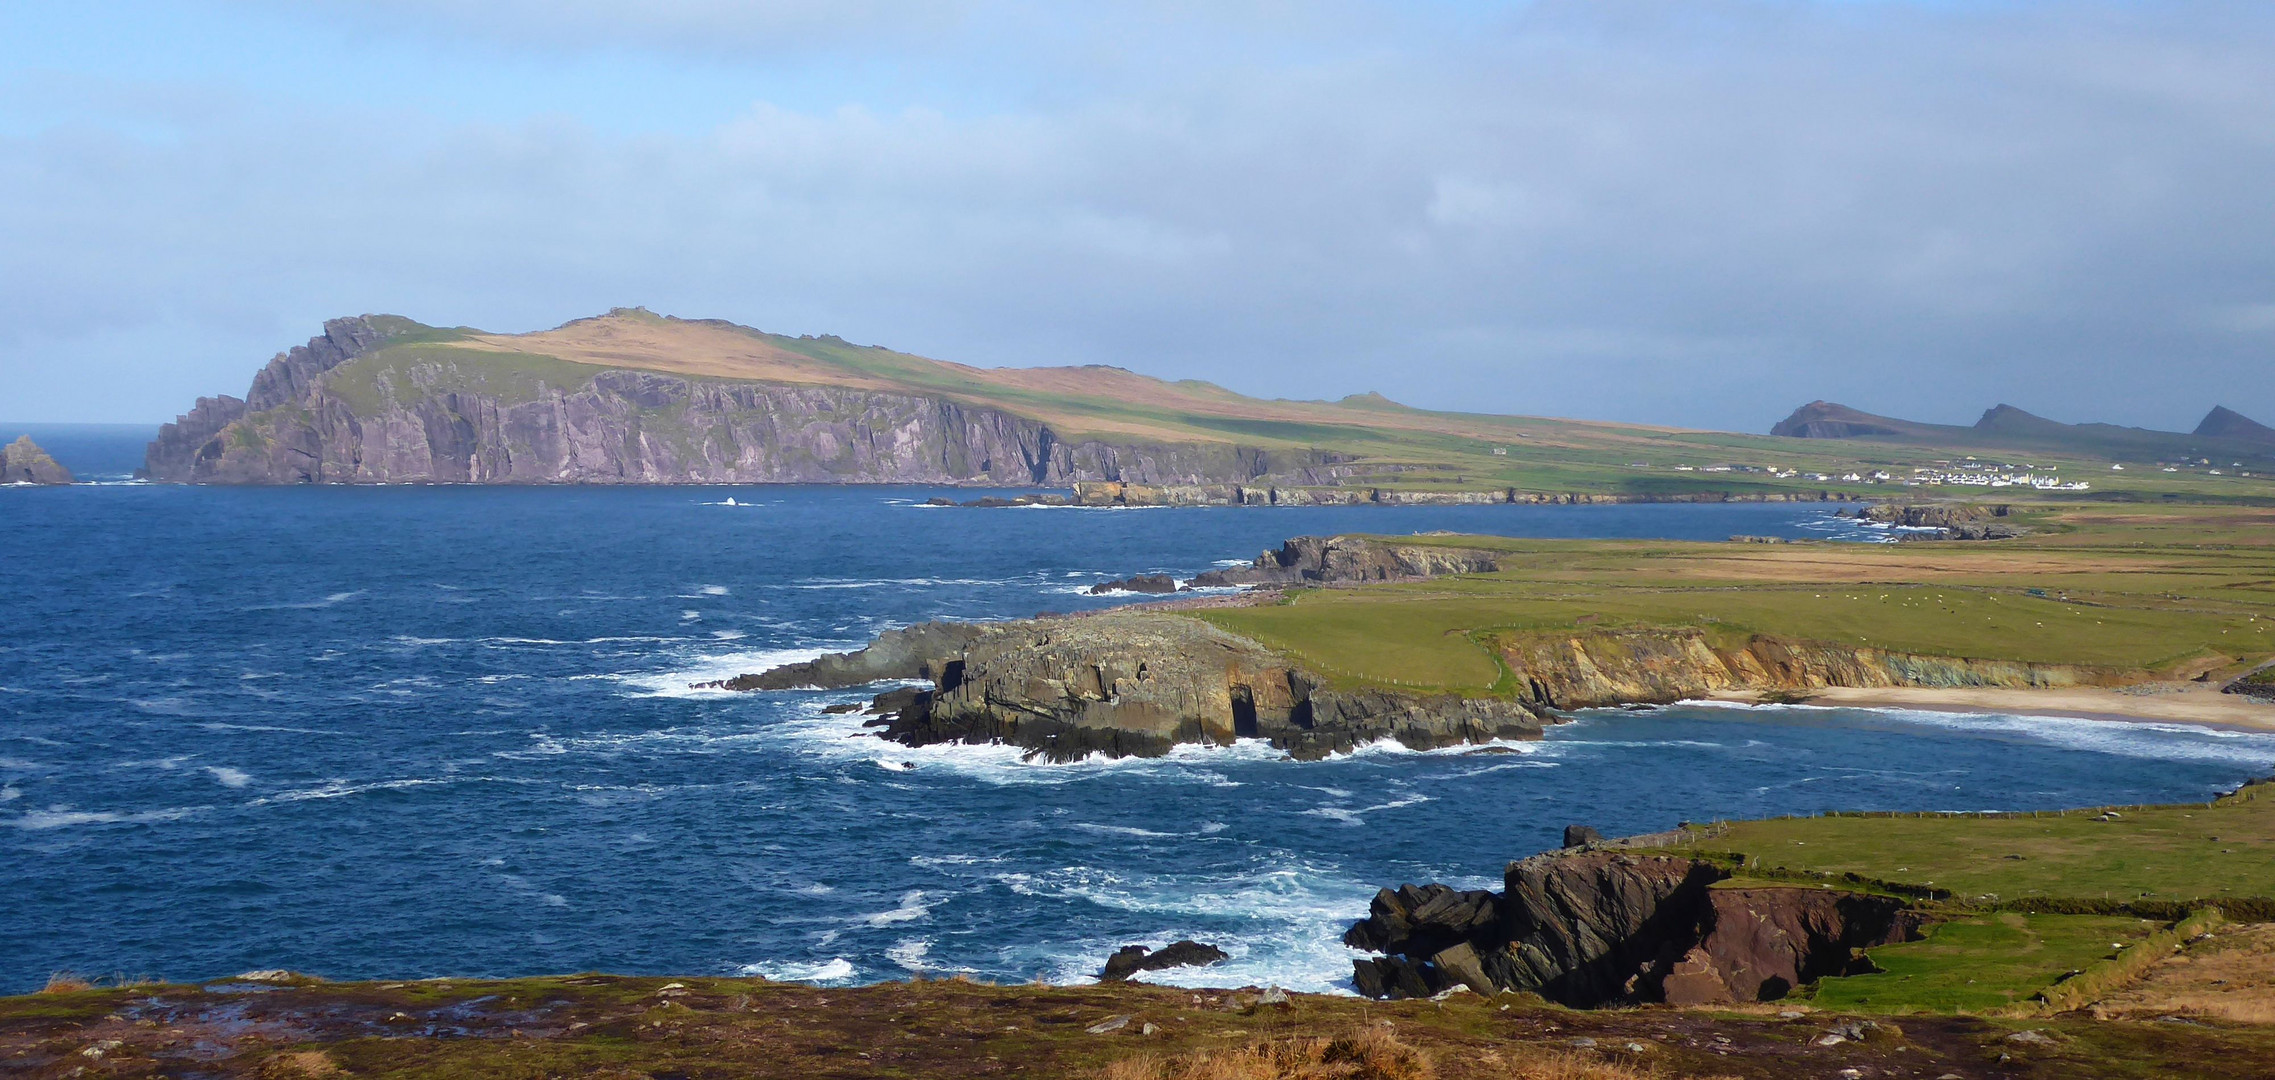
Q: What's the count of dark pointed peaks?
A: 3